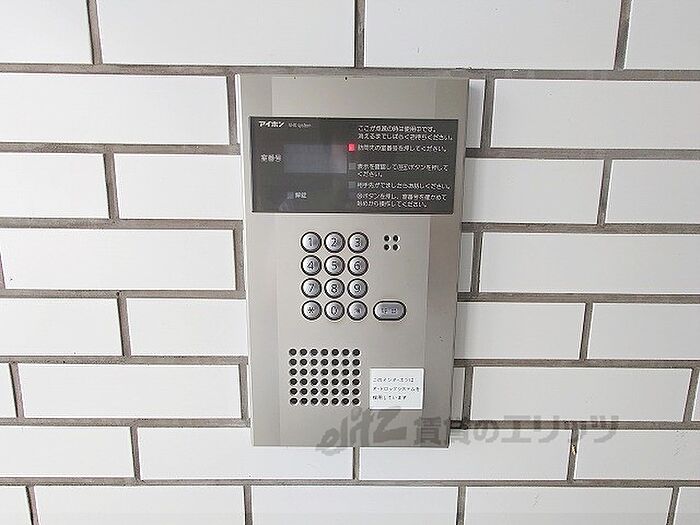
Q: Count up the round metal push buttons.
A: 12